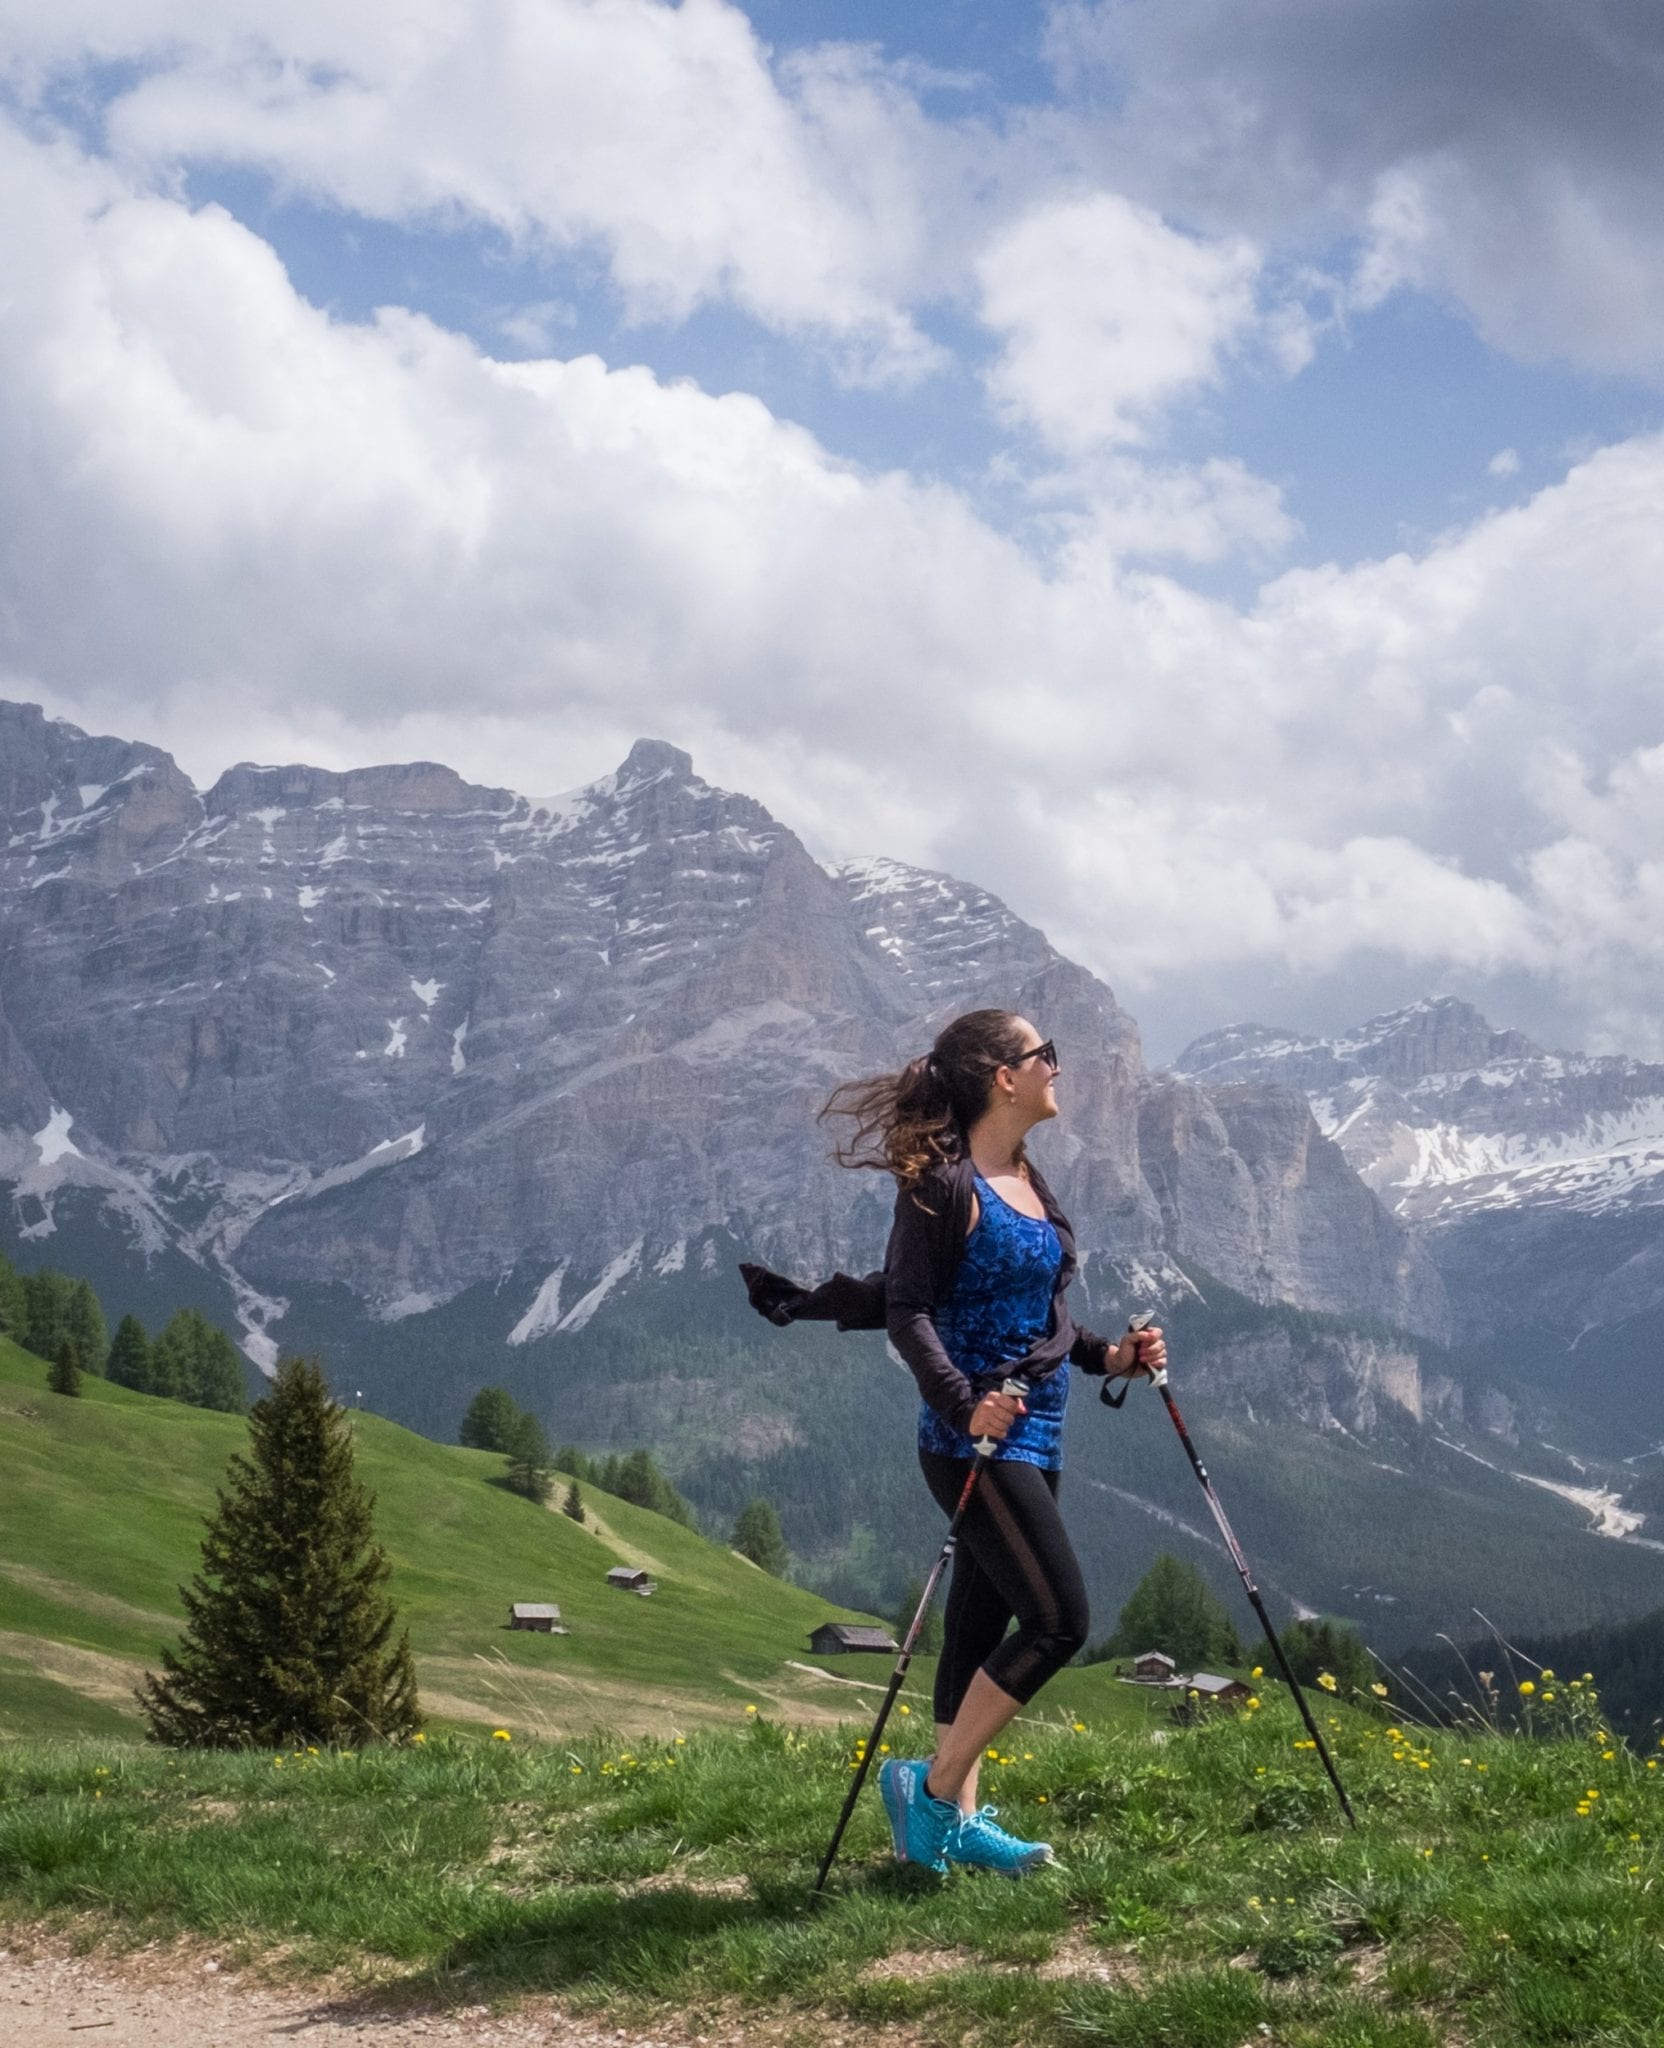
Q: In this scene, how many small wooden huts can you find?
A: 5